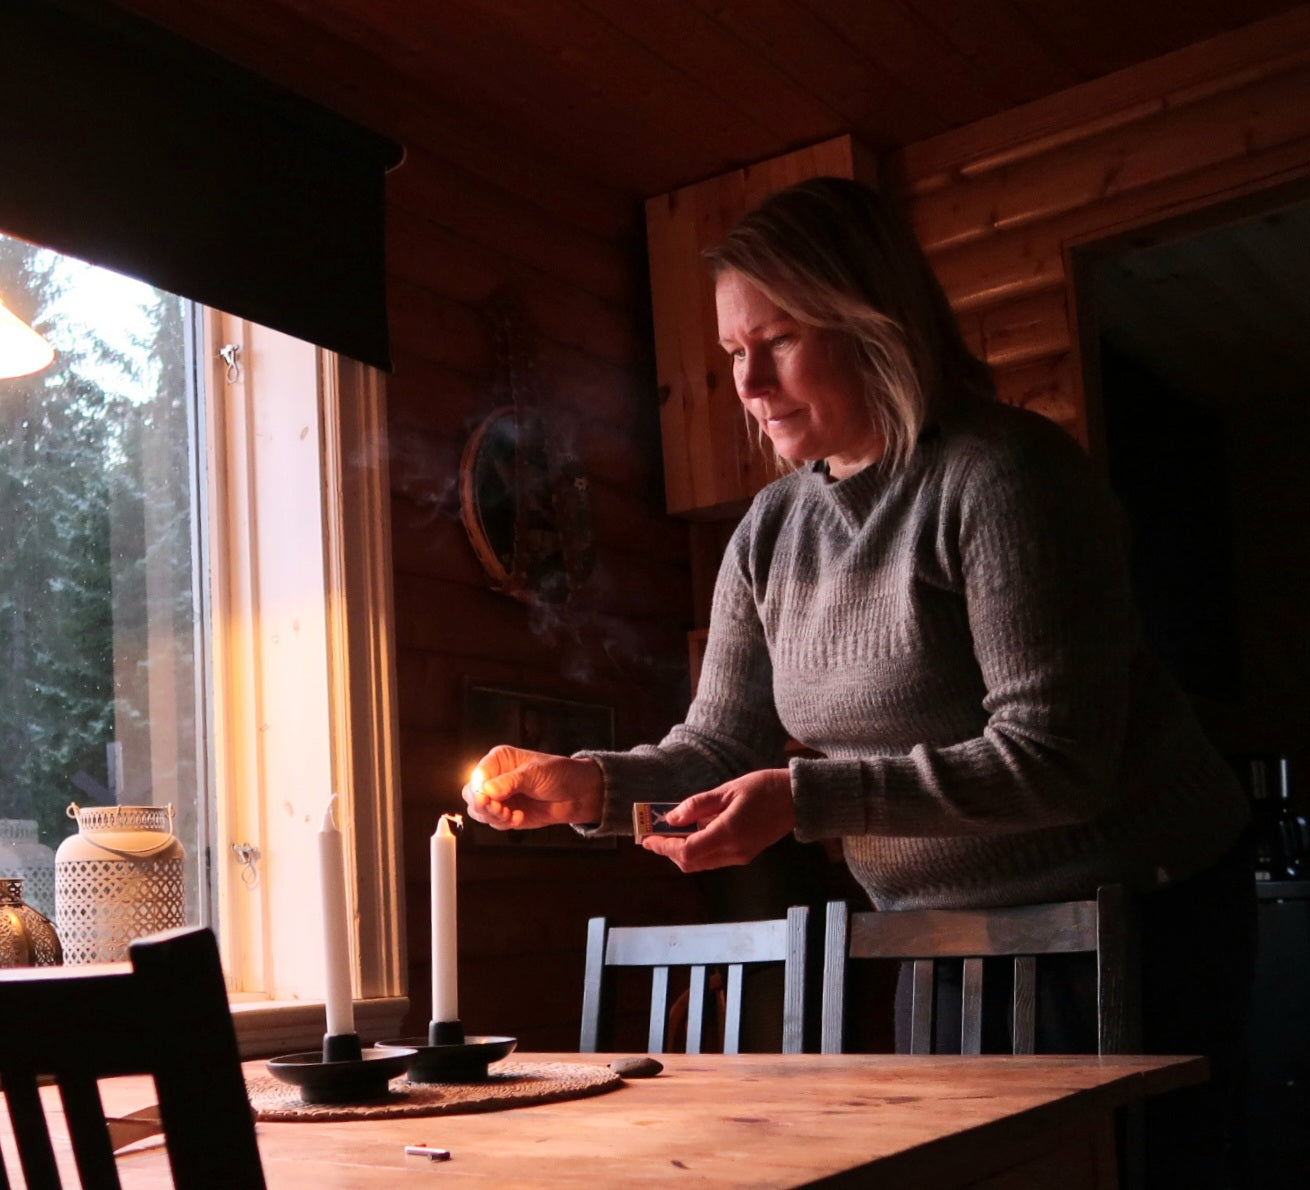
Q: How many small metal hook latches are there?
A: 2